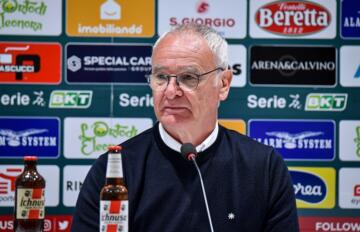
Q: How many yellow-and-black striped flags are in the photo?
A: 0